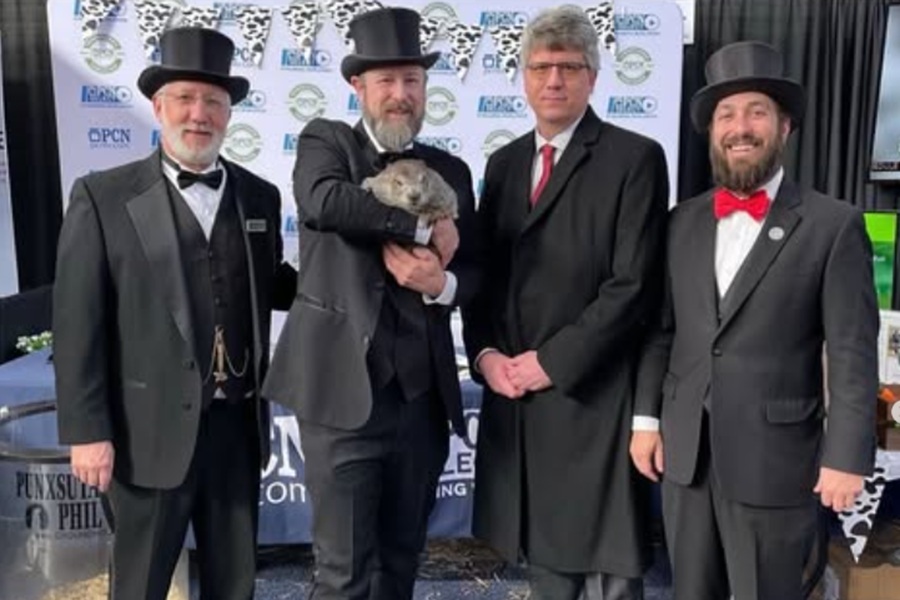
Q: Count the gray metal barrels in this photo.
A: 1